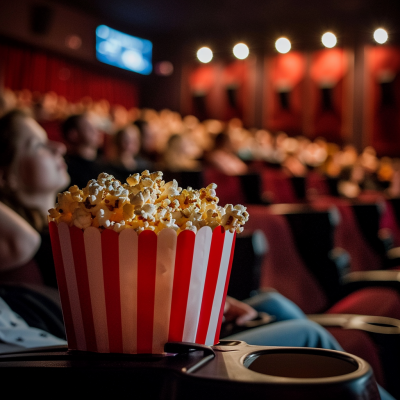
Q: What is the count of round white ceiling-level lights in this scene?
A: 5